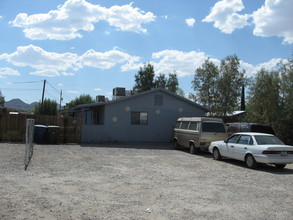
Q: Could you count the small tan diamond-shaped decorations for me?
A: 4